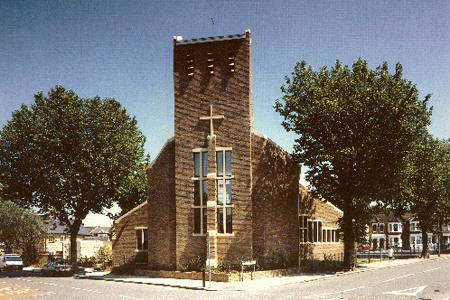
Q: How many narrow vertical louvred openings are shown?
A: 3